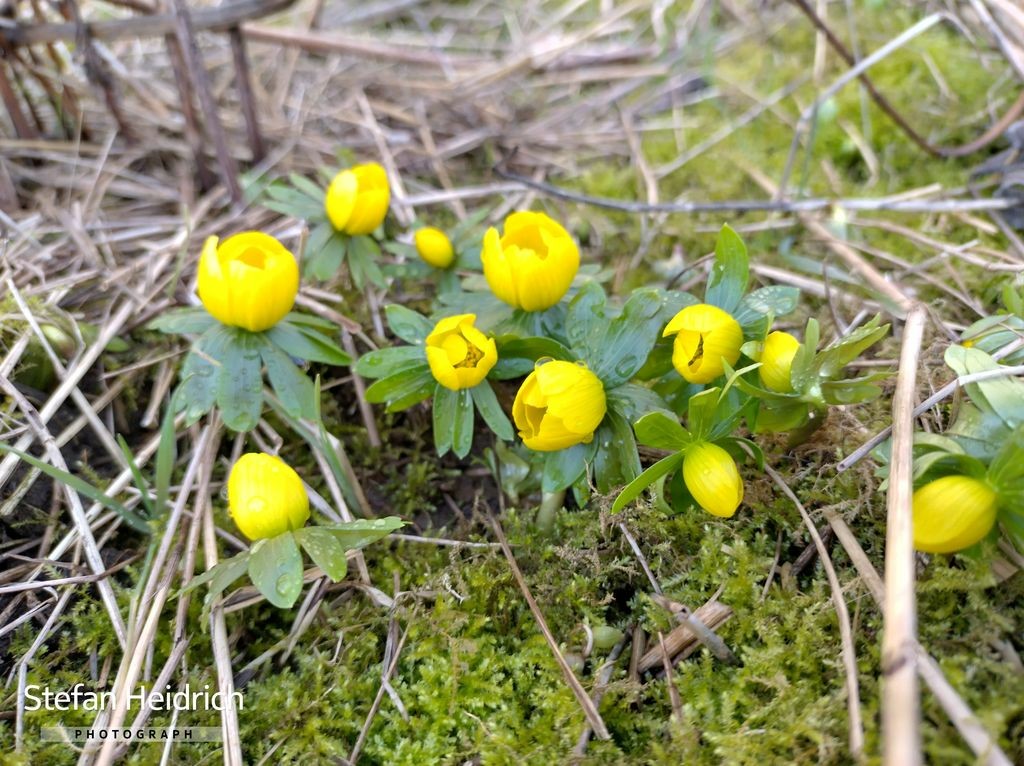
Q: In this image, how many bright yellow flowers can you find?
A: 11